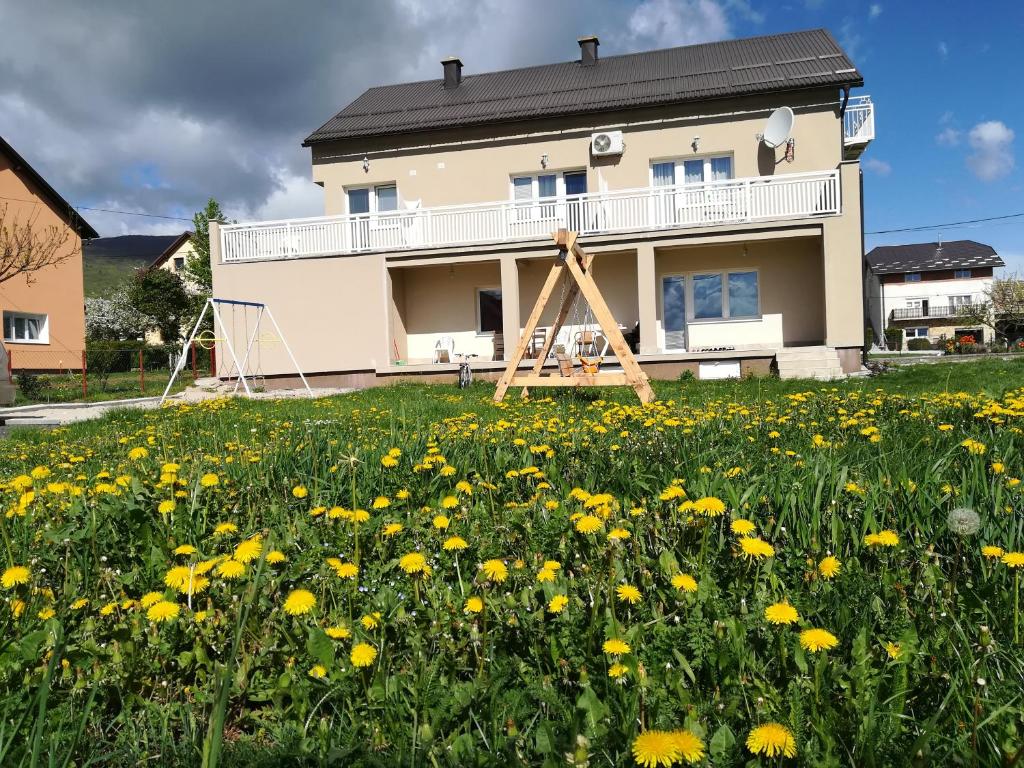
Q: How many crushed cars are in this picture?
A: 0